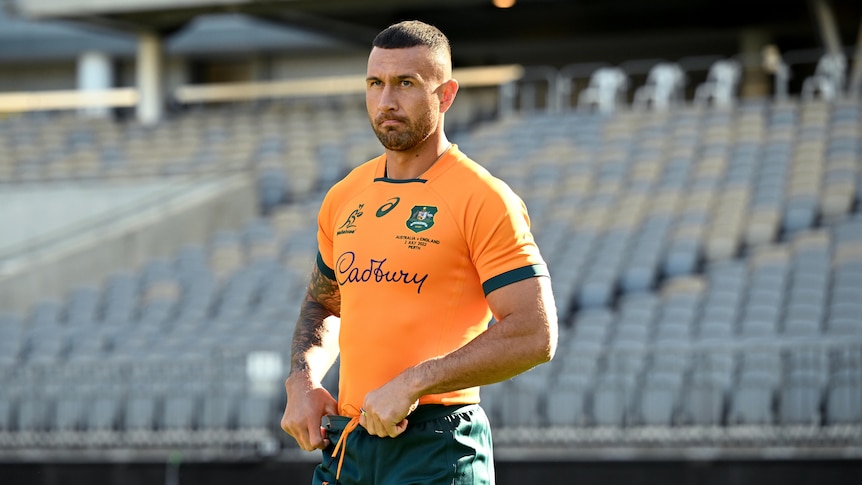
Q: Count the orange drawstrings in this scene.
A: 2